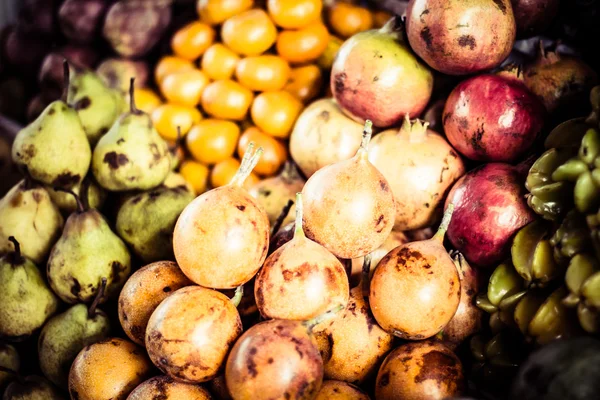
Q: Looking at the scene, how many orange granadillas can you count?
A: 12